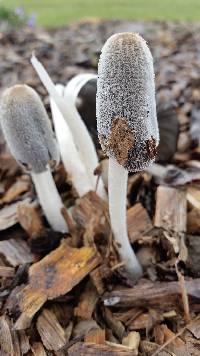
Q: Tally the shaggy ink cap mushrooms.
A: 2